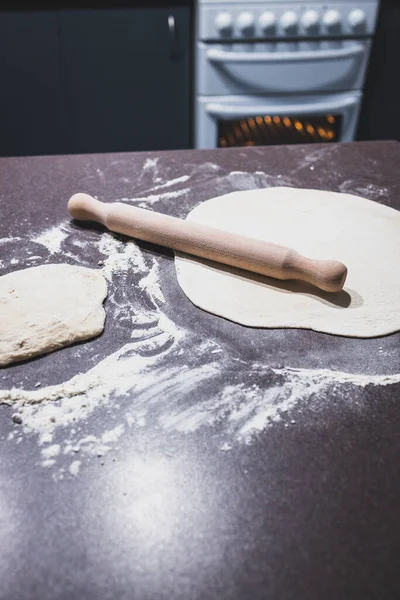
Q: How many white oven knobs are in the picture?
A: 7